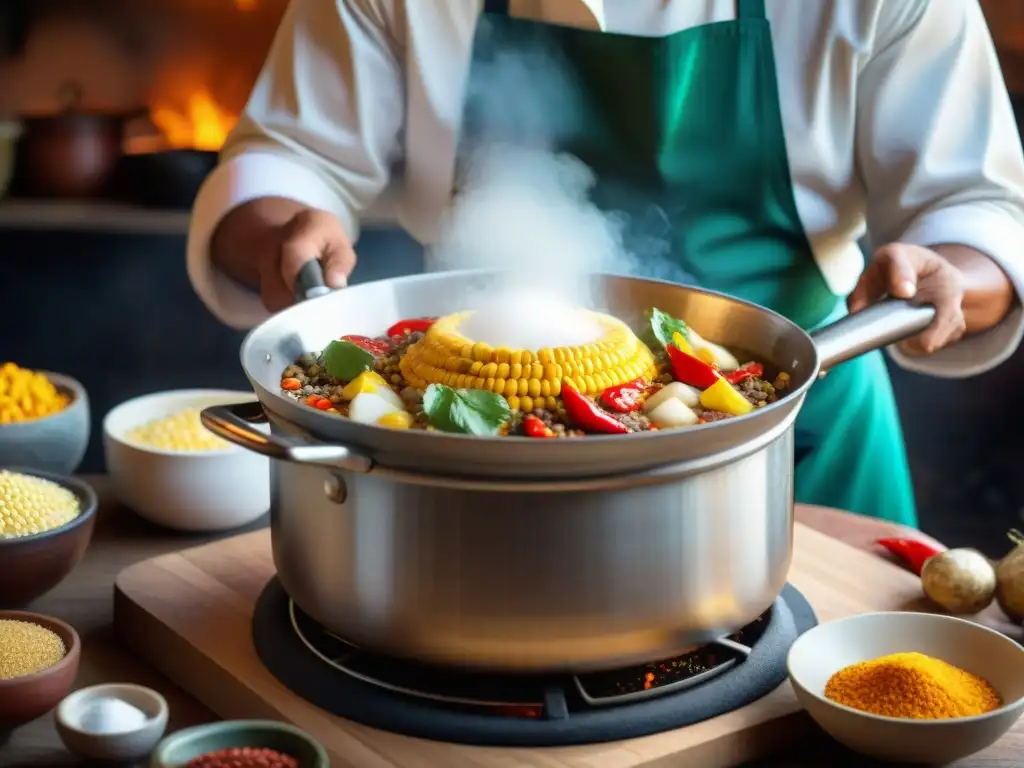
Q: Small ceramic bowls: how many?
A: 7